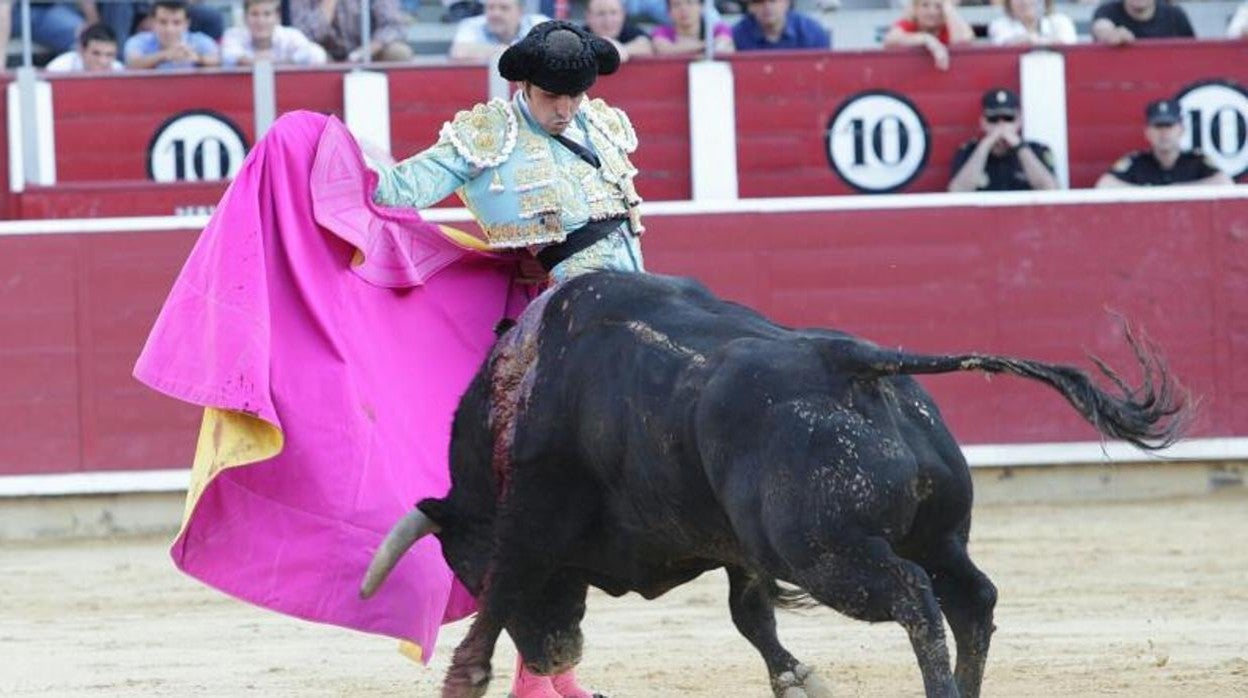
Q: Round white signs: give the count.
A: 3